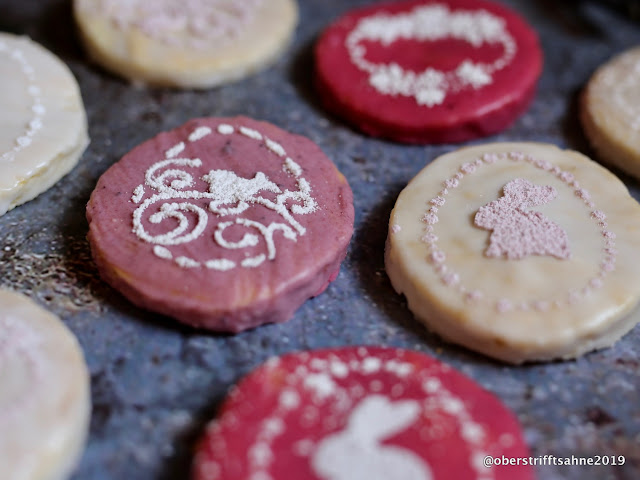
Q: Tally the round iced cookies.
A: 8